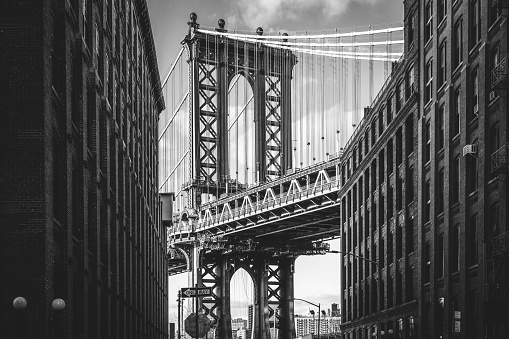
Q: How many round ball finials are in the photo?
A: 4